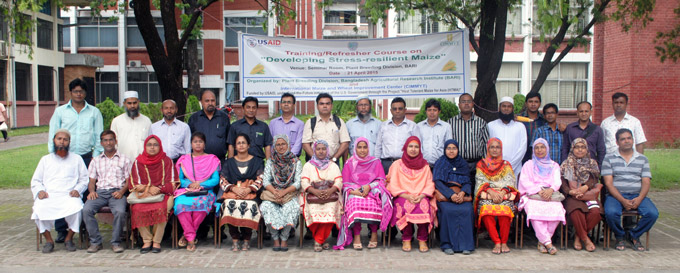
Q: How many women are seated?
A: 11